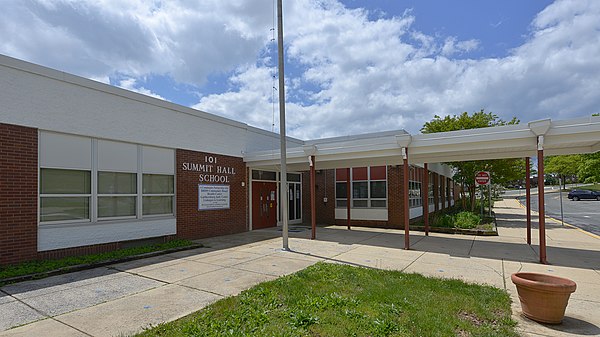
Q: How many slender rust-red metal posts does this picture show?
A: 6